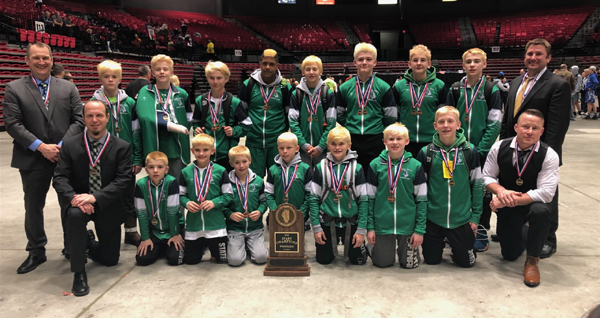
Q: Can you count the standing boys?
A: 8